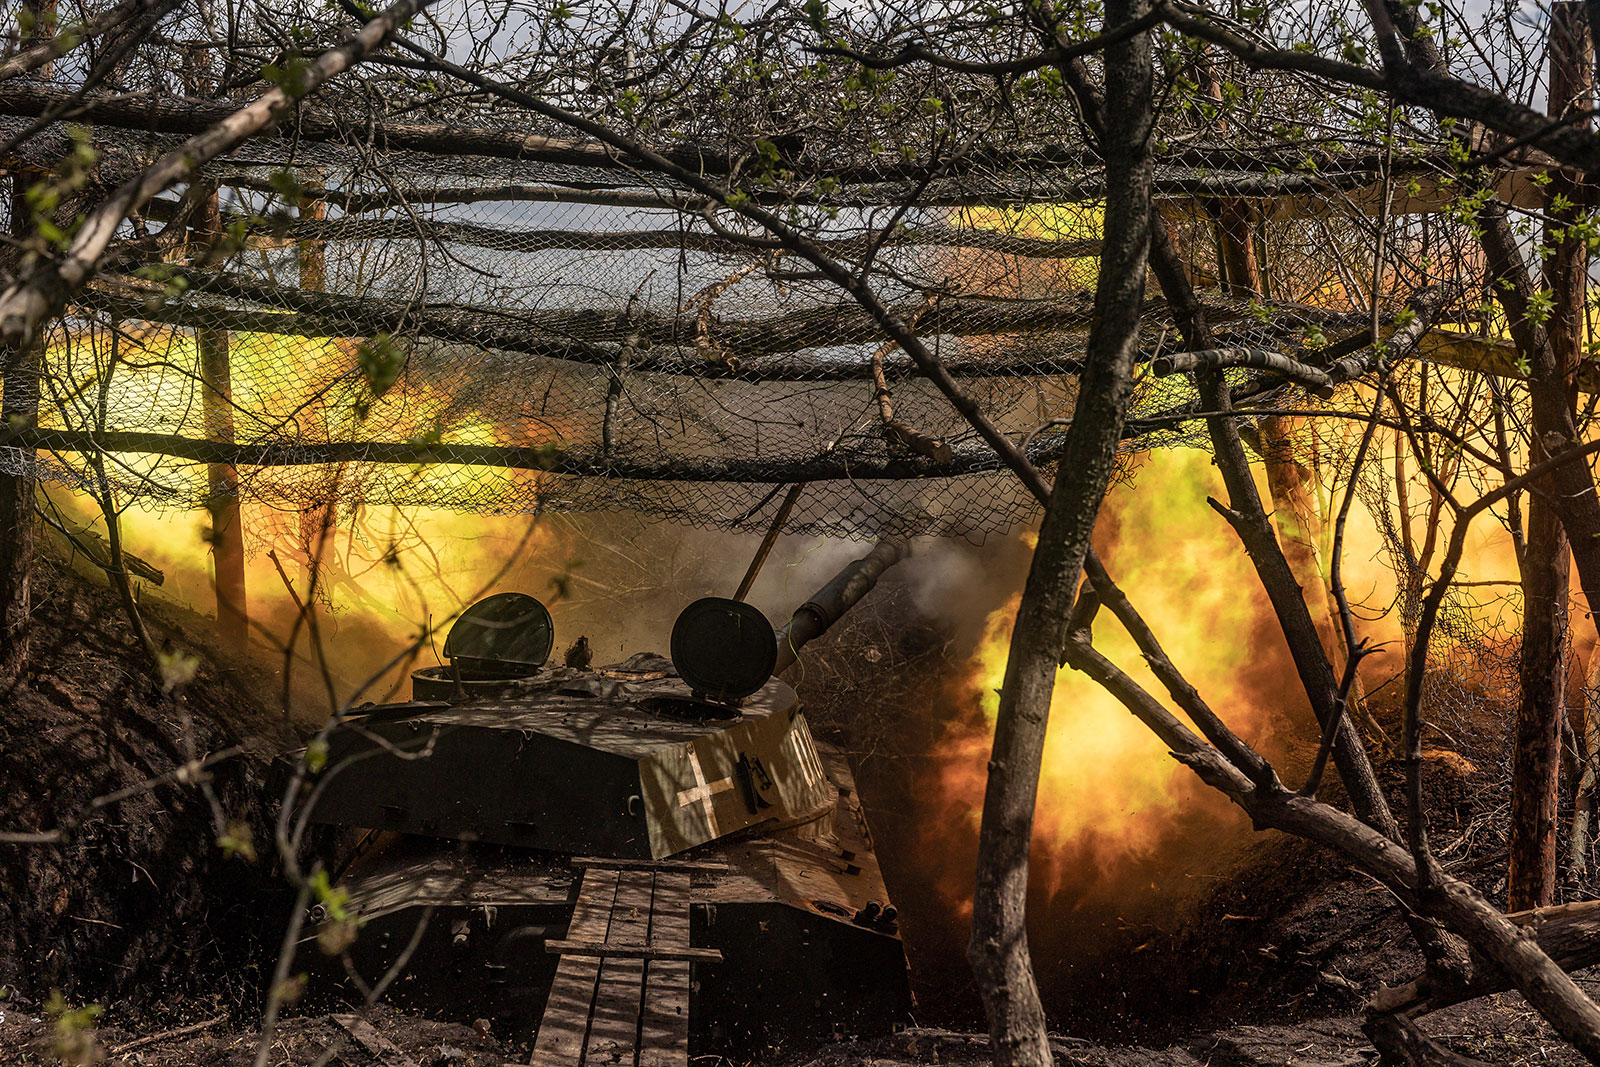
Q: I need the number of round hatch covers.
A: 2